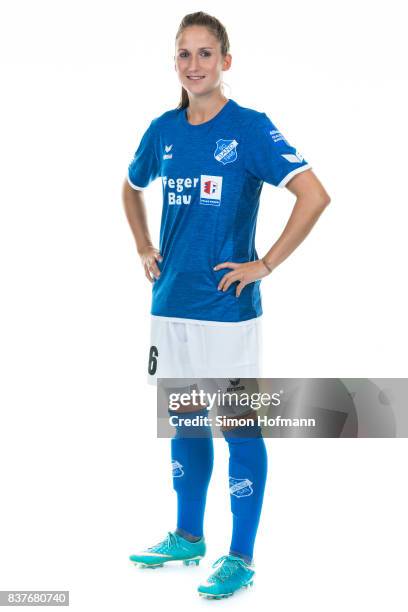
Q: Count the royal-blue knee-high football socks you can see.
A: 2